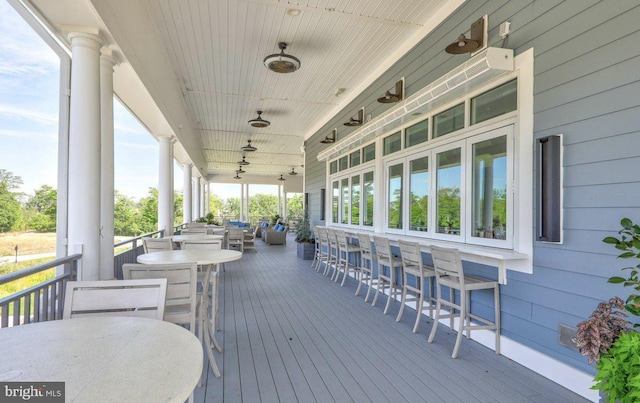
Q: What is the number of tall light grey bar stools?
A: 8